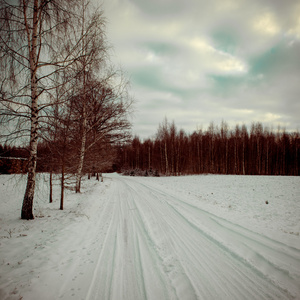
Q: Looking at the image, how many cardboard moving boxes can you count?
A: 0